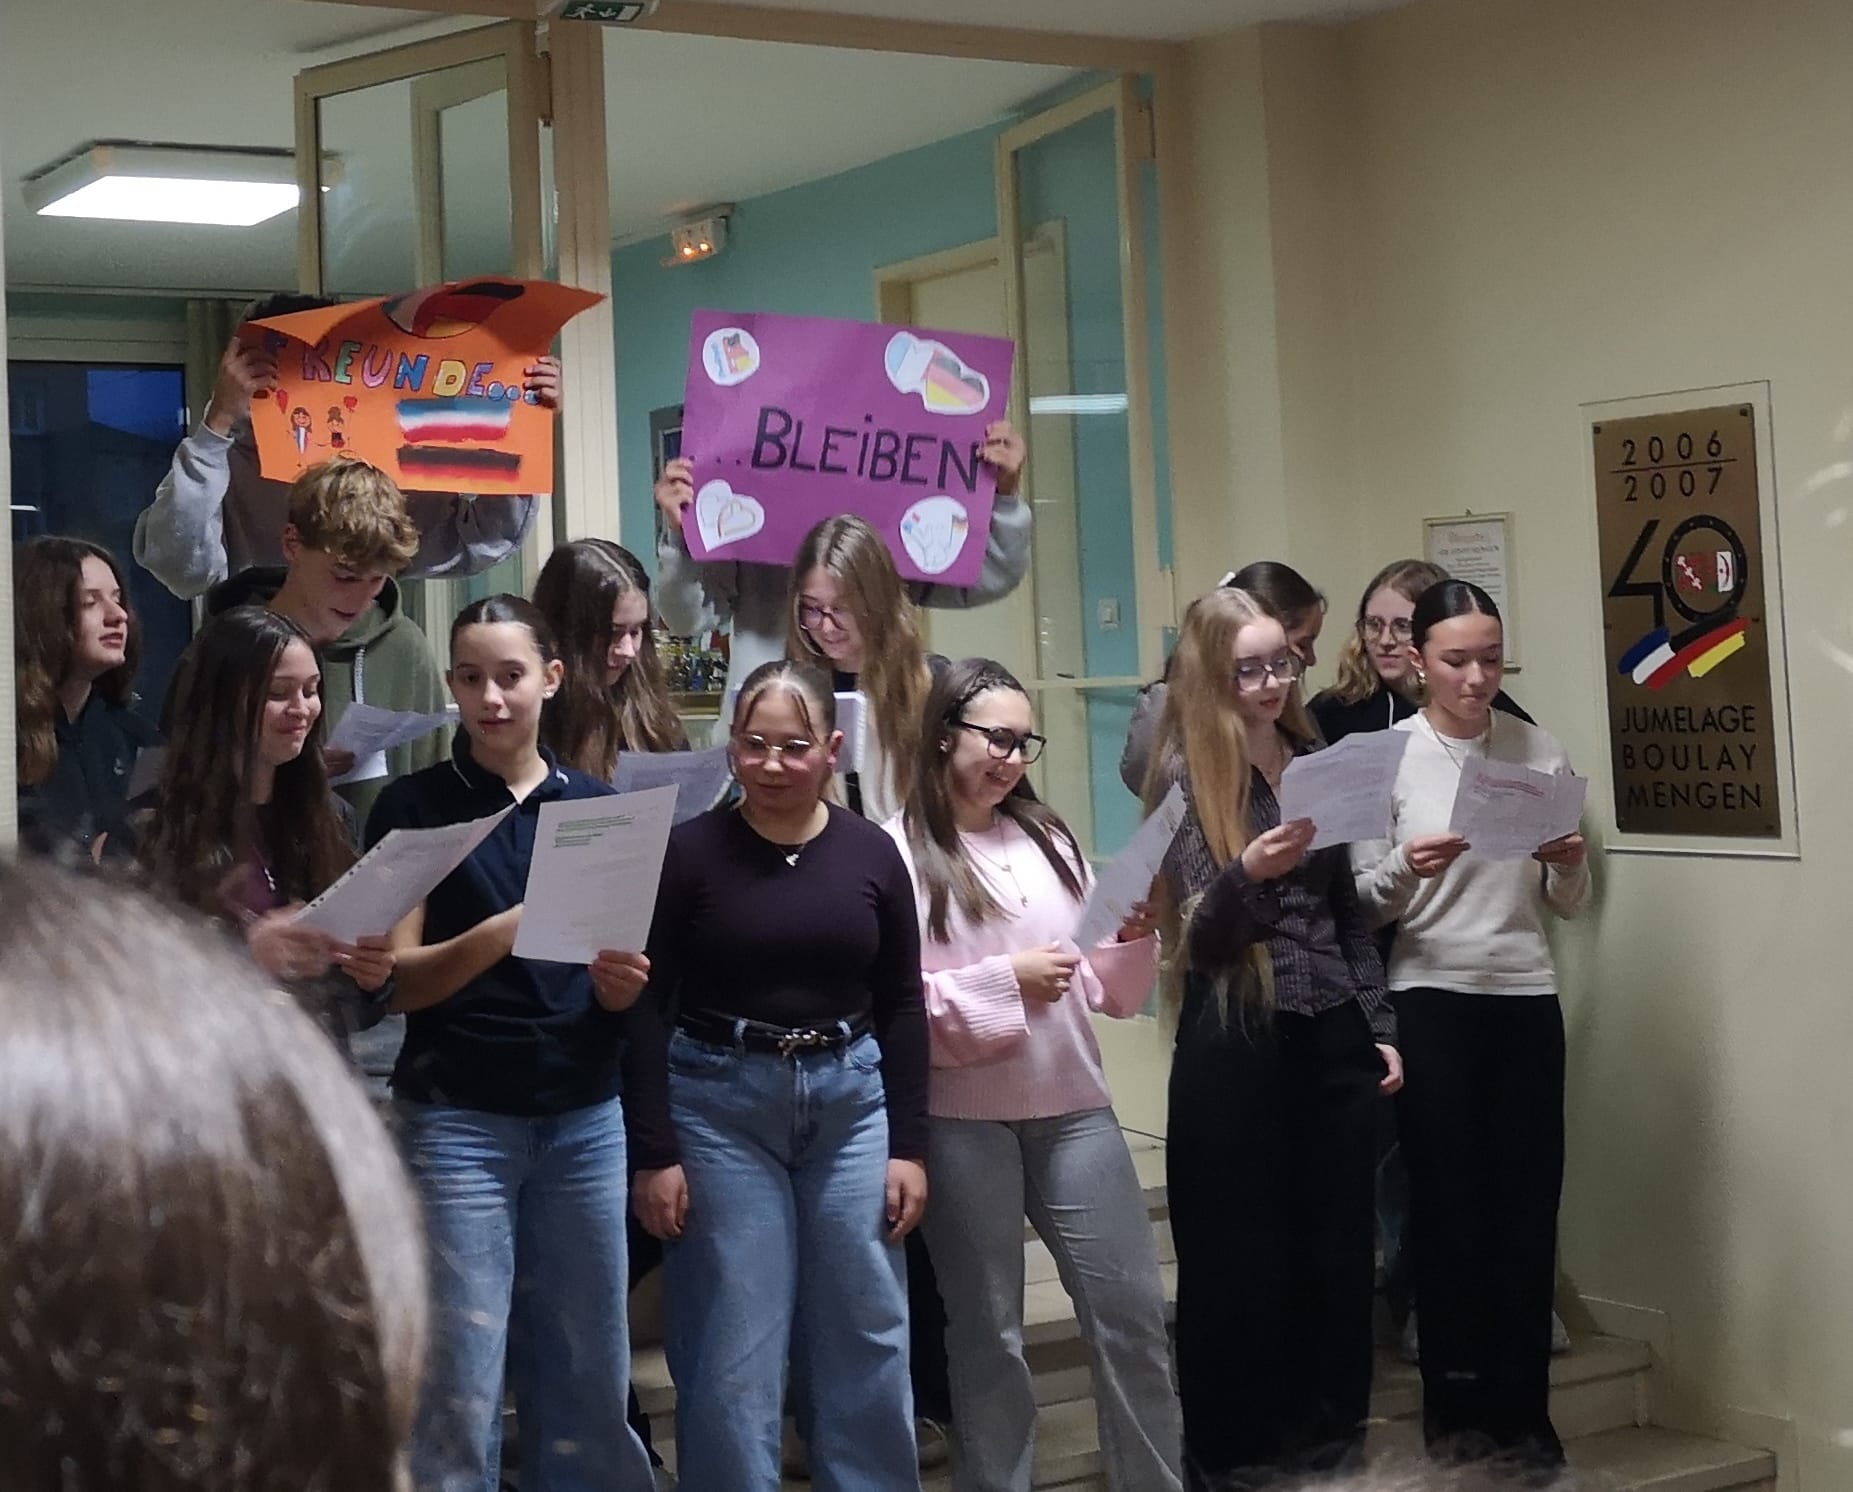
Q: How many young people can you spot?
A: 14